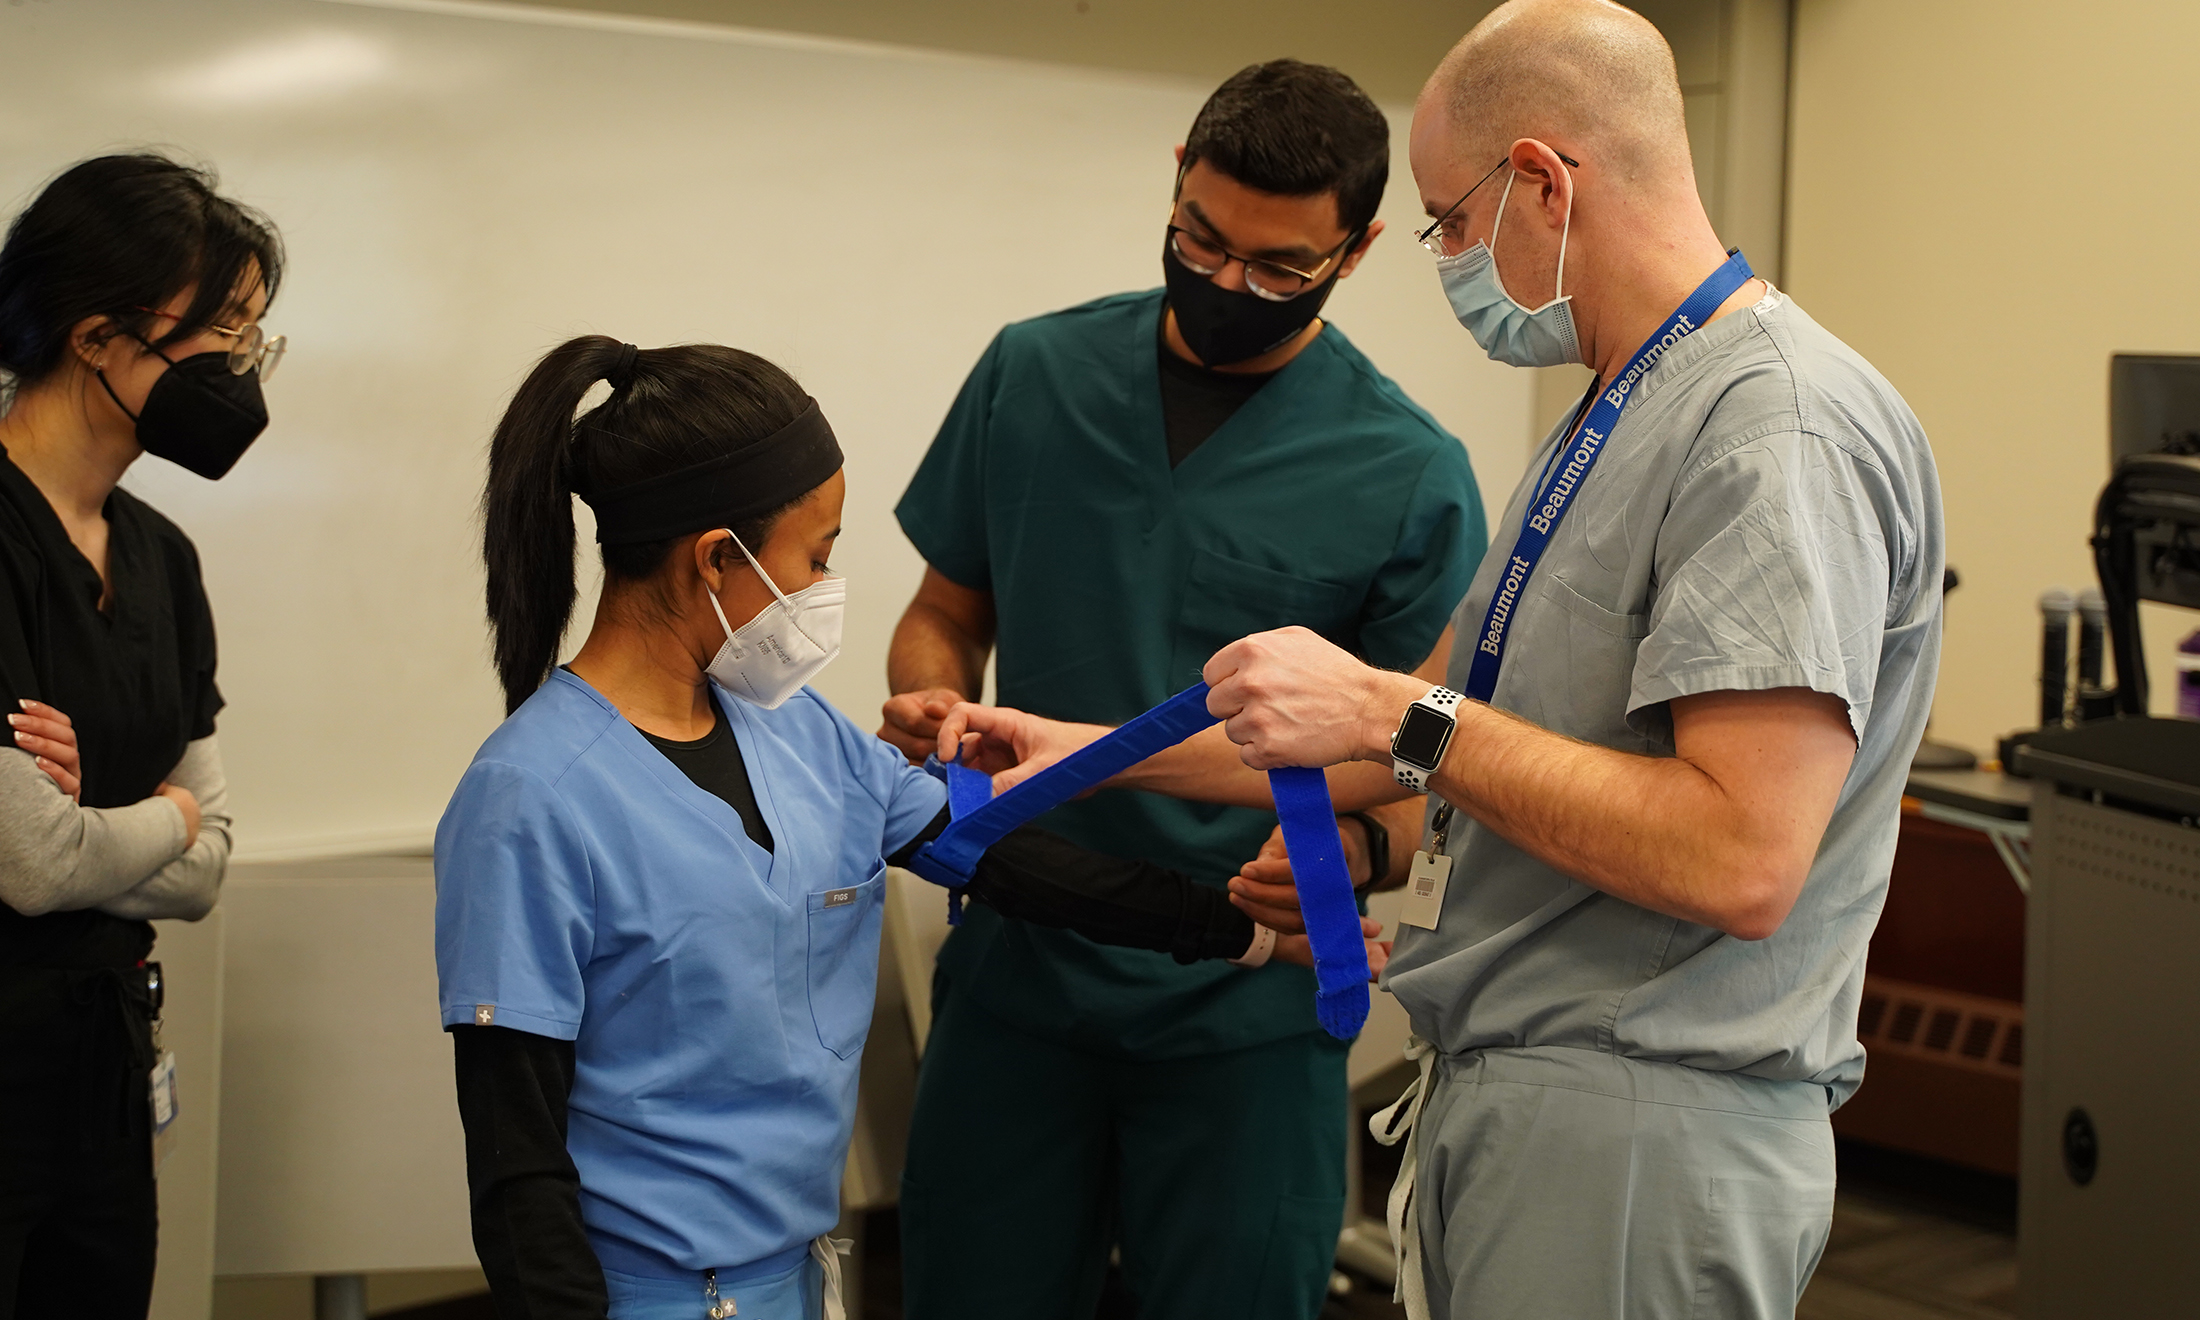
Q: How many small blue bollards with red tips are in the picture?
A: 0